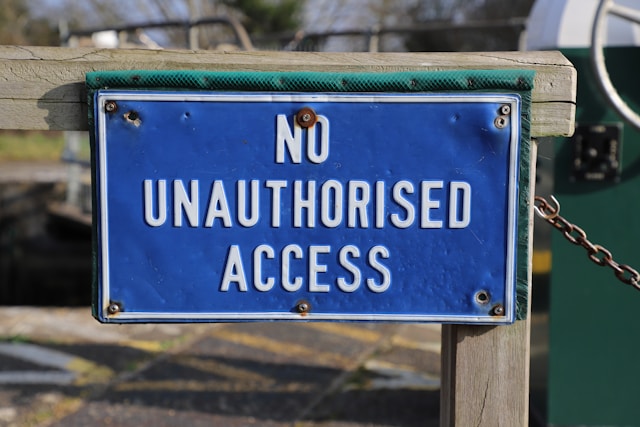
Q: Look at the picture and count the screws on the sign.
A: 6